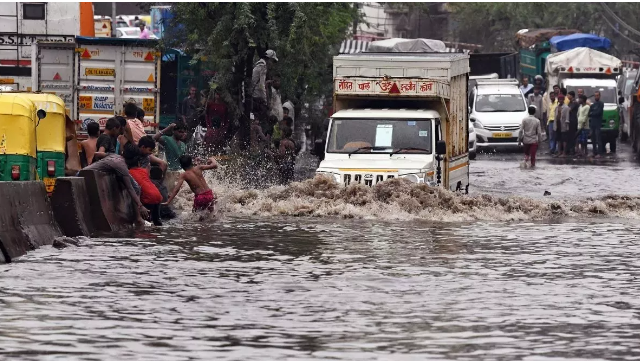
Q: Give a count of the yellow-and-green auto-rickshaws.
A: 2